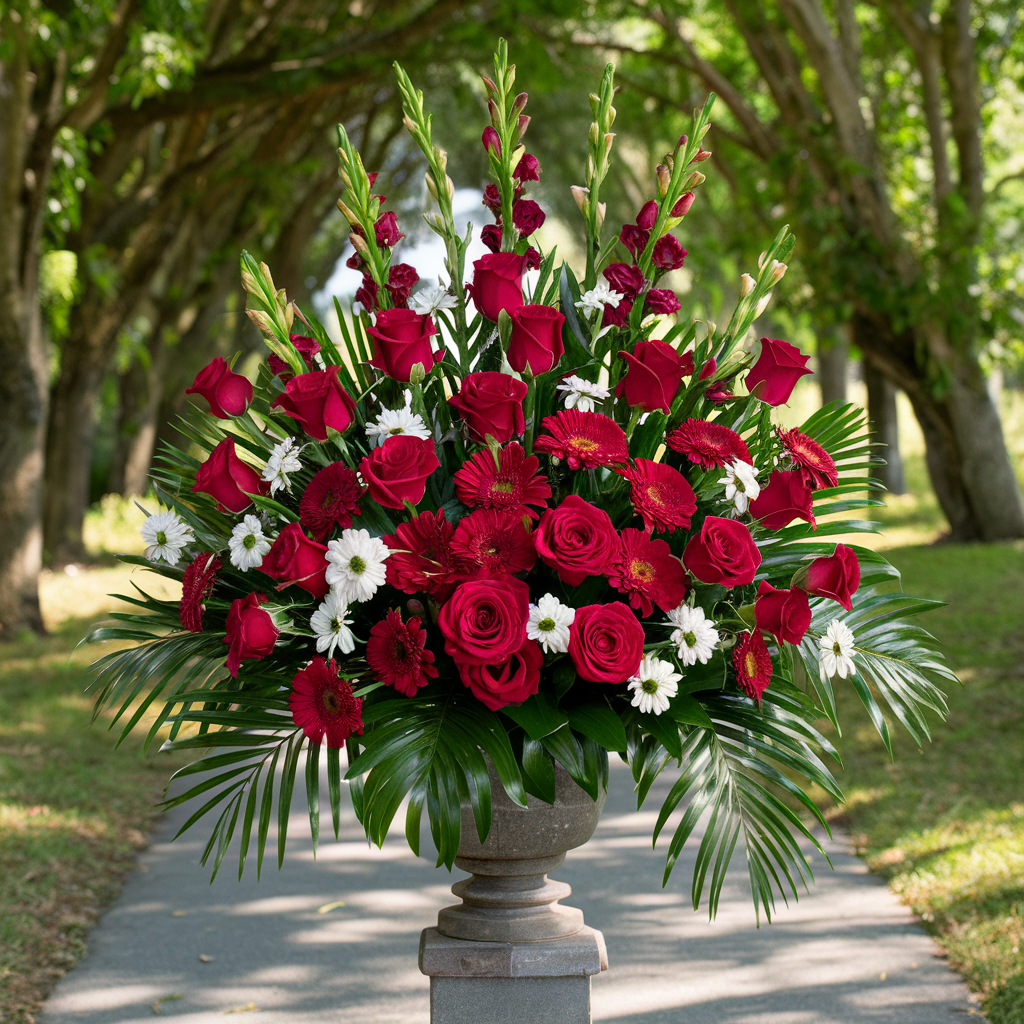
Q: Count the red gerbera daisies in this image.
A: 13